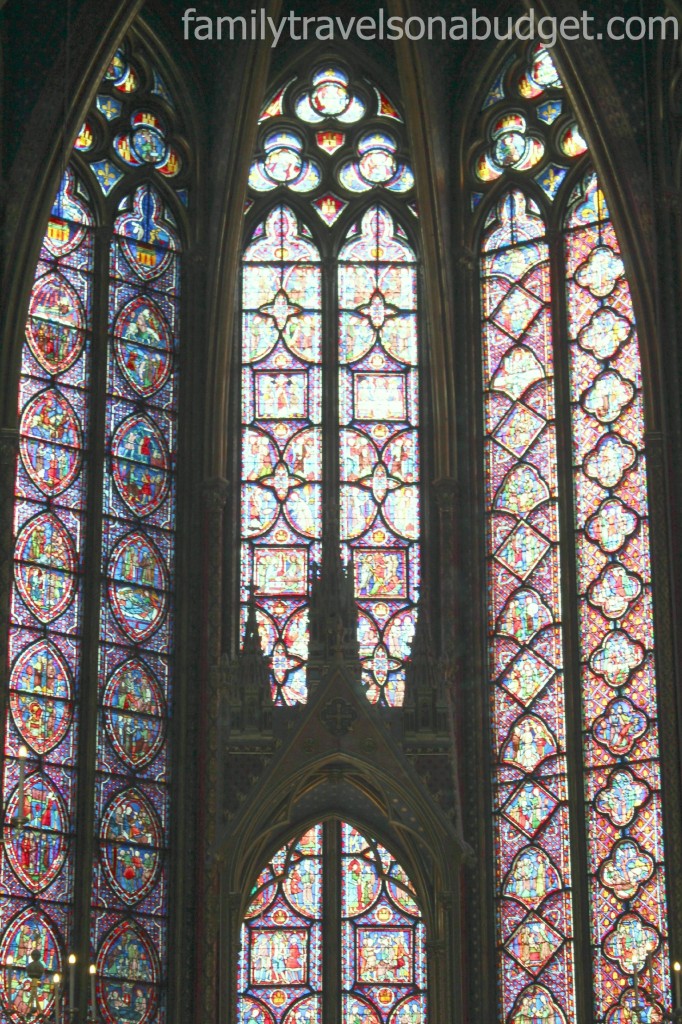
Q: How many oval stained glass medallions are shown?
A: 12